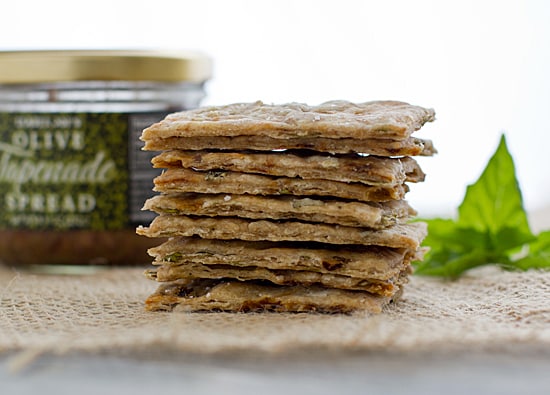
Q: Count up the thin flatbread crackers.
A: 9